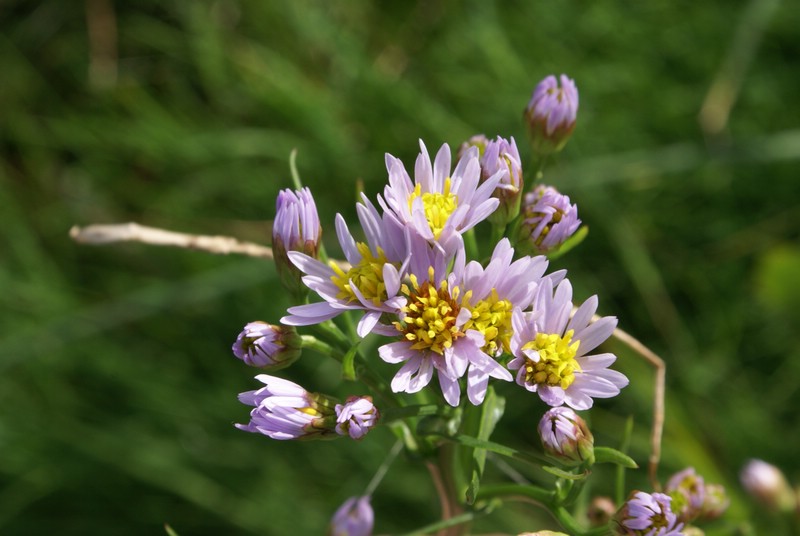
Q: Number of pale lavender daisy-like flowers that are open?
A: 5